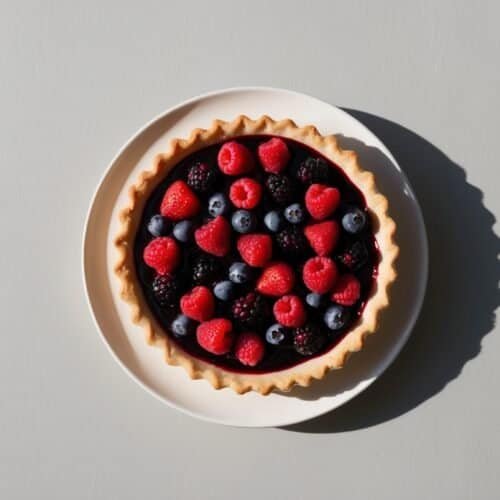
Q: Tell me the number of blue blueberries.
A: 13